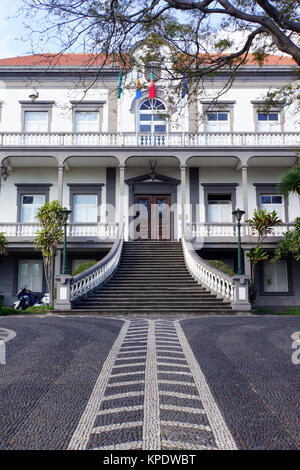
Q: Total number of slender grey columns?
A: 4